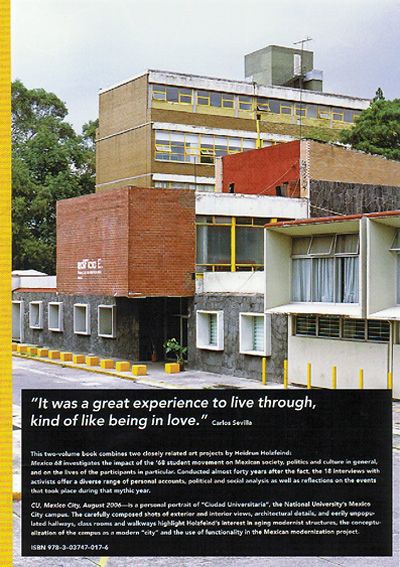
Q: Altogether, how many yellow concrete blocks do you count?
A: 12